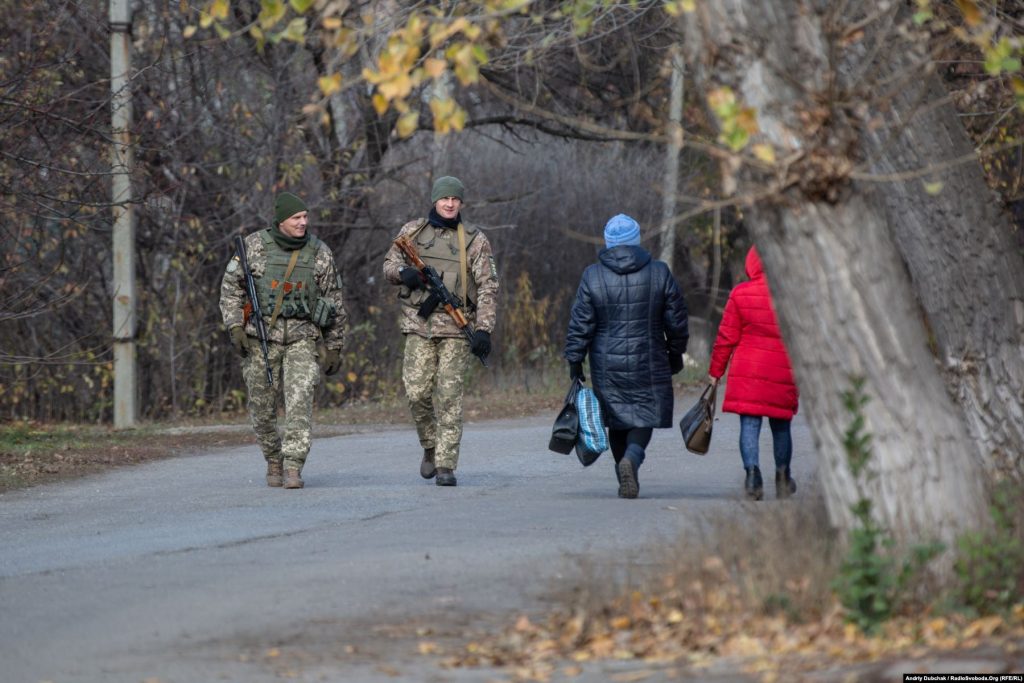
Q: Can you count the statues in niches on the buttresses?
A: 0